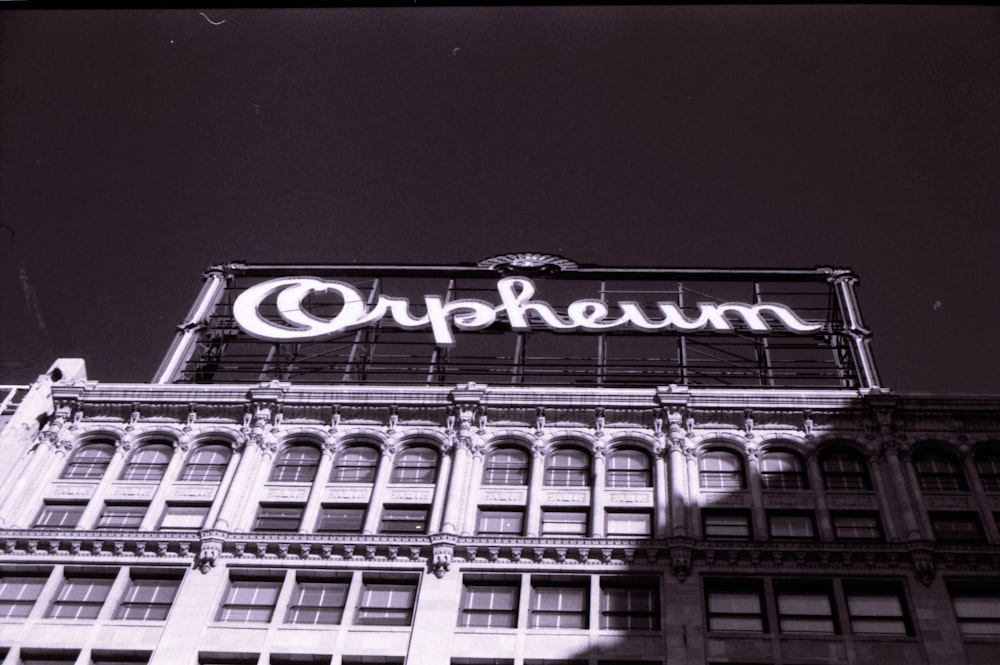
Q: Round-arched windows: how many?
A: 14